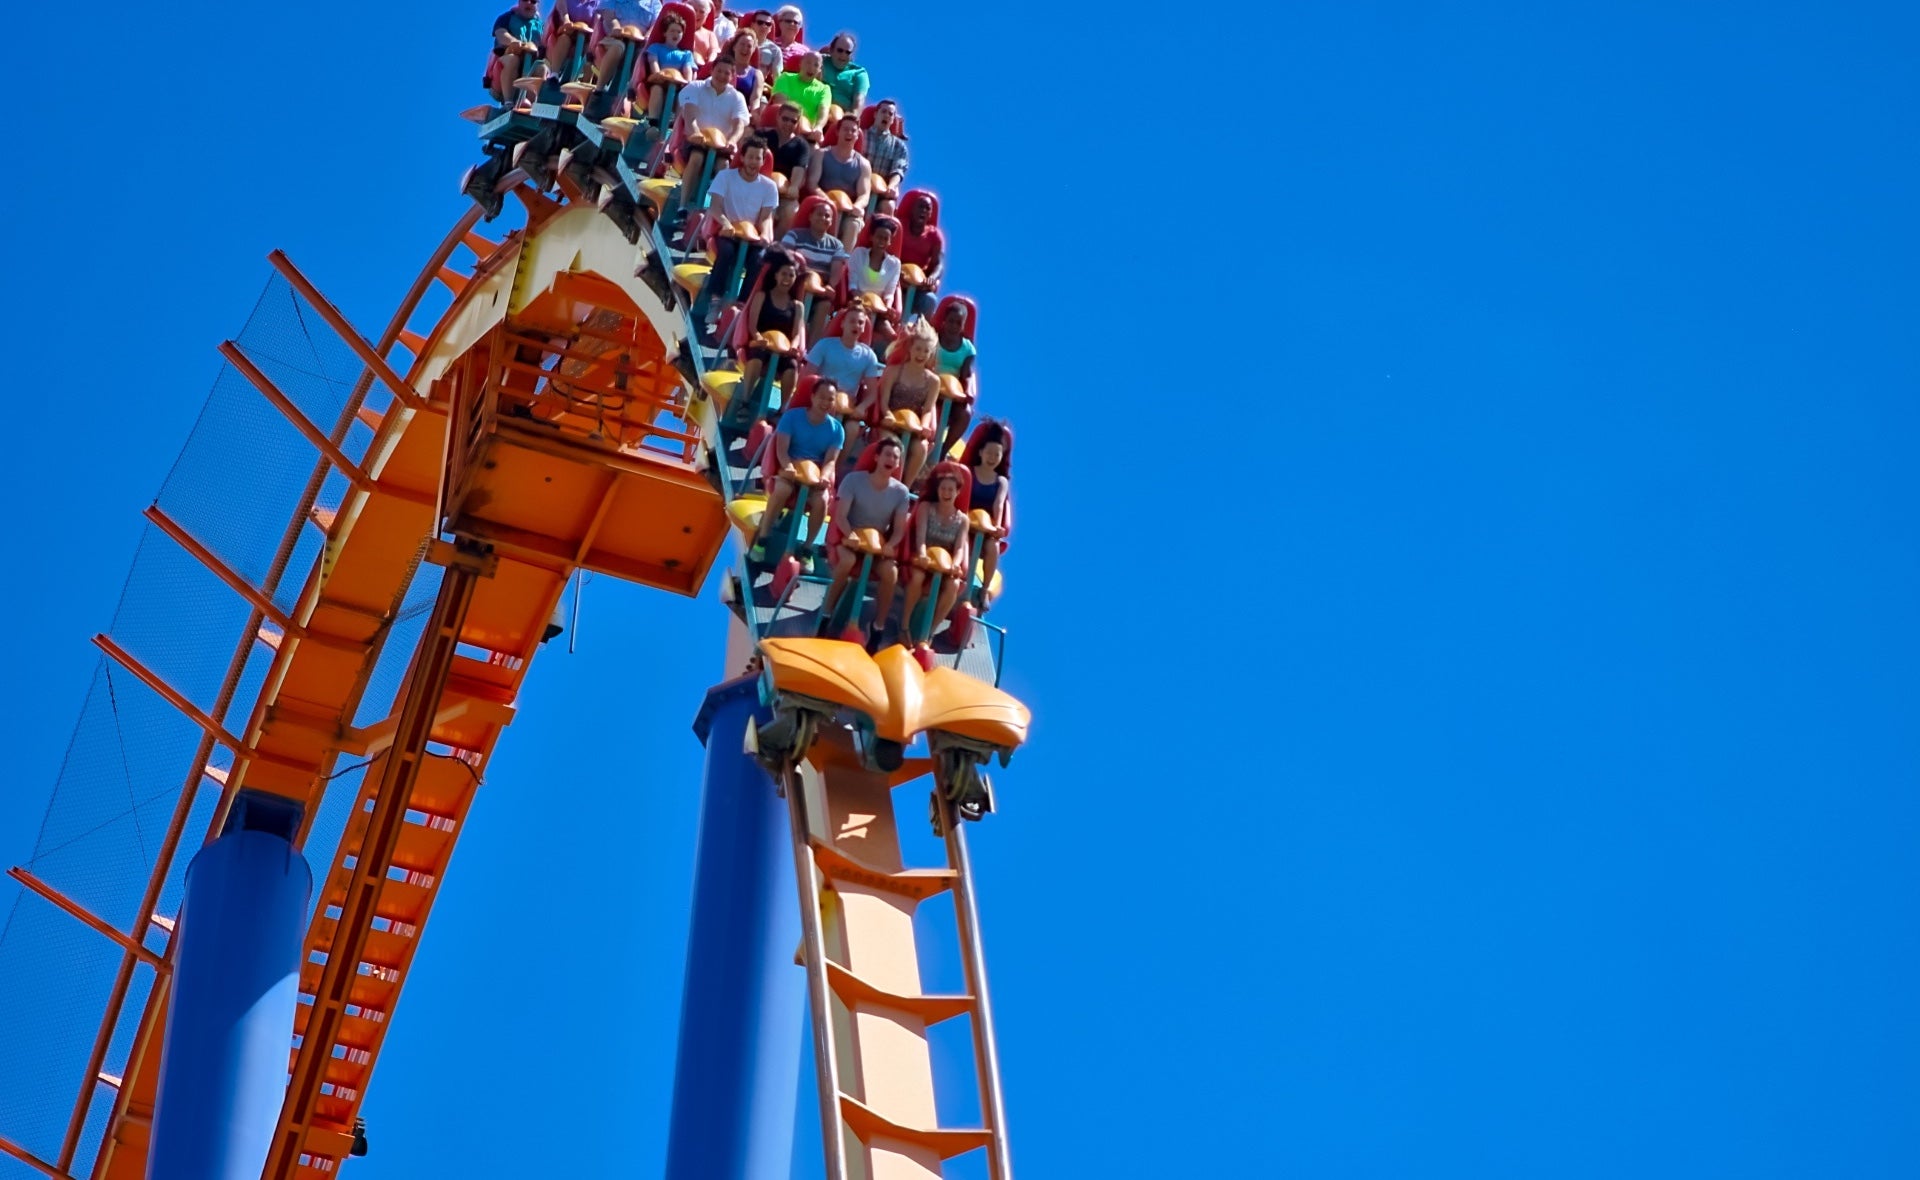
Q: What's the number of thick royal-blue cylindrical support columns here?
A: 2